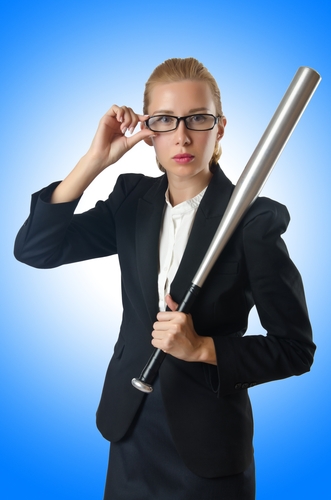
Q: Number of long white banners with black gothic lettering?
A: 0